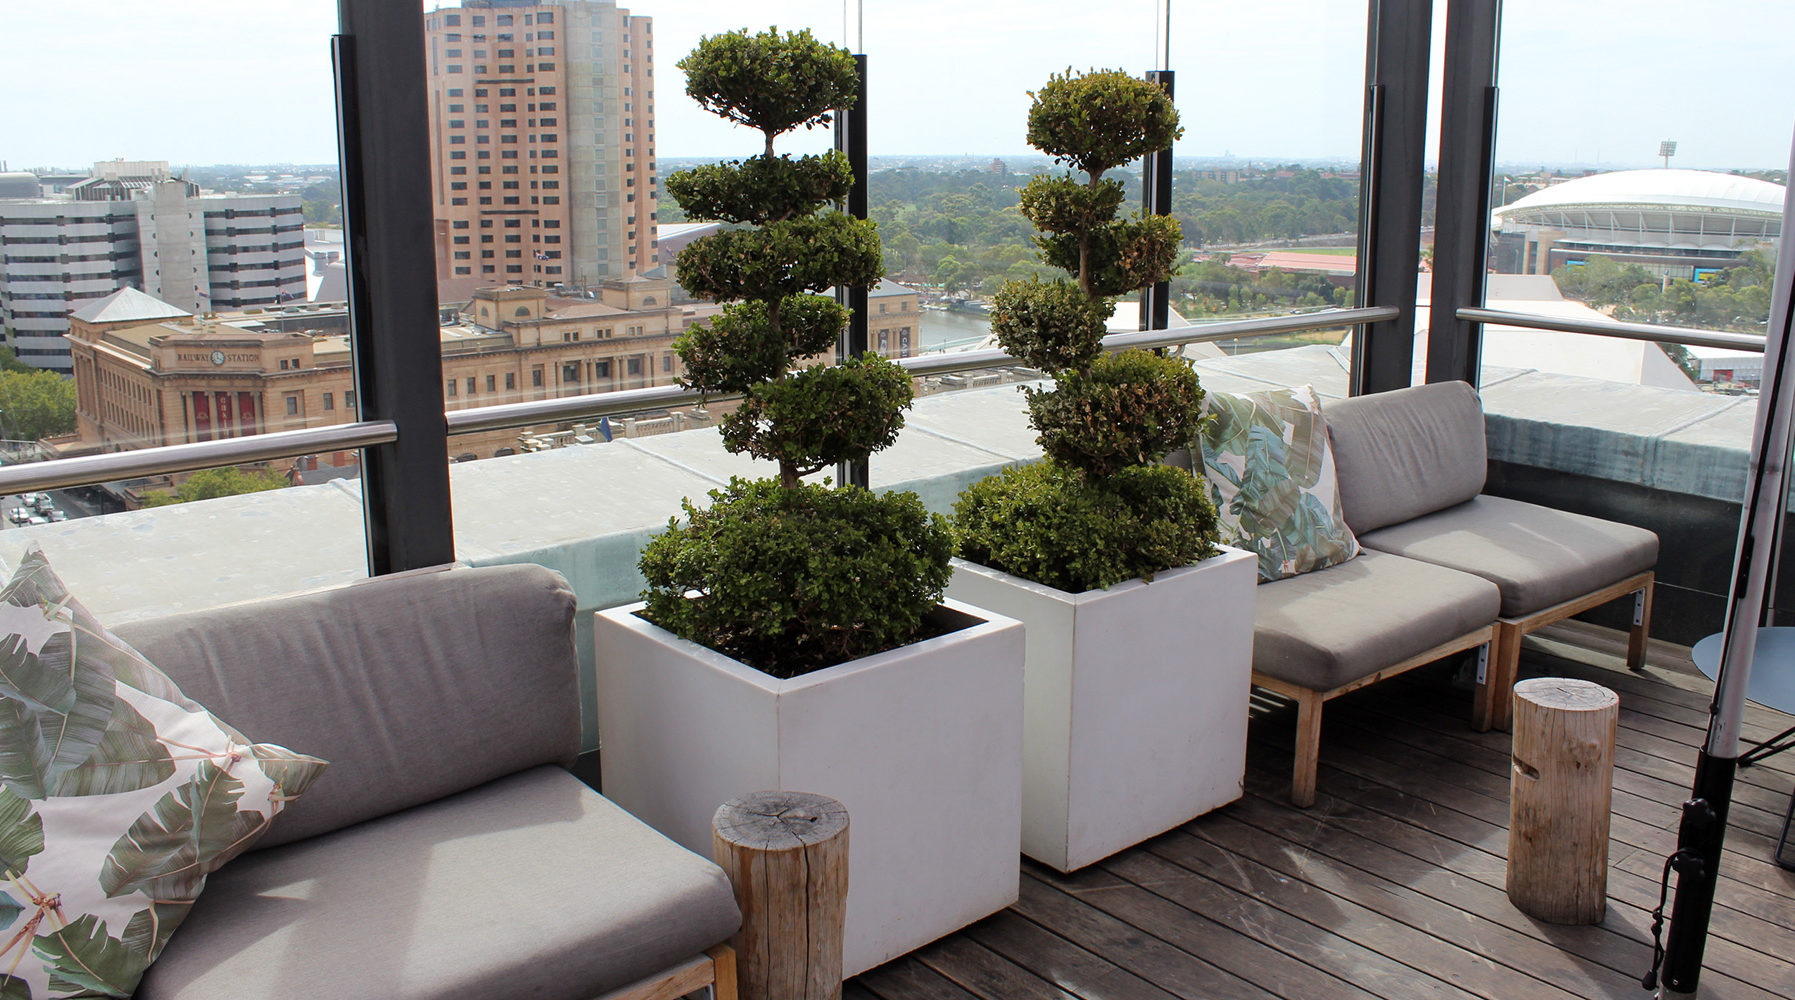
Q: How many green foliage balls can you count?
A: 12